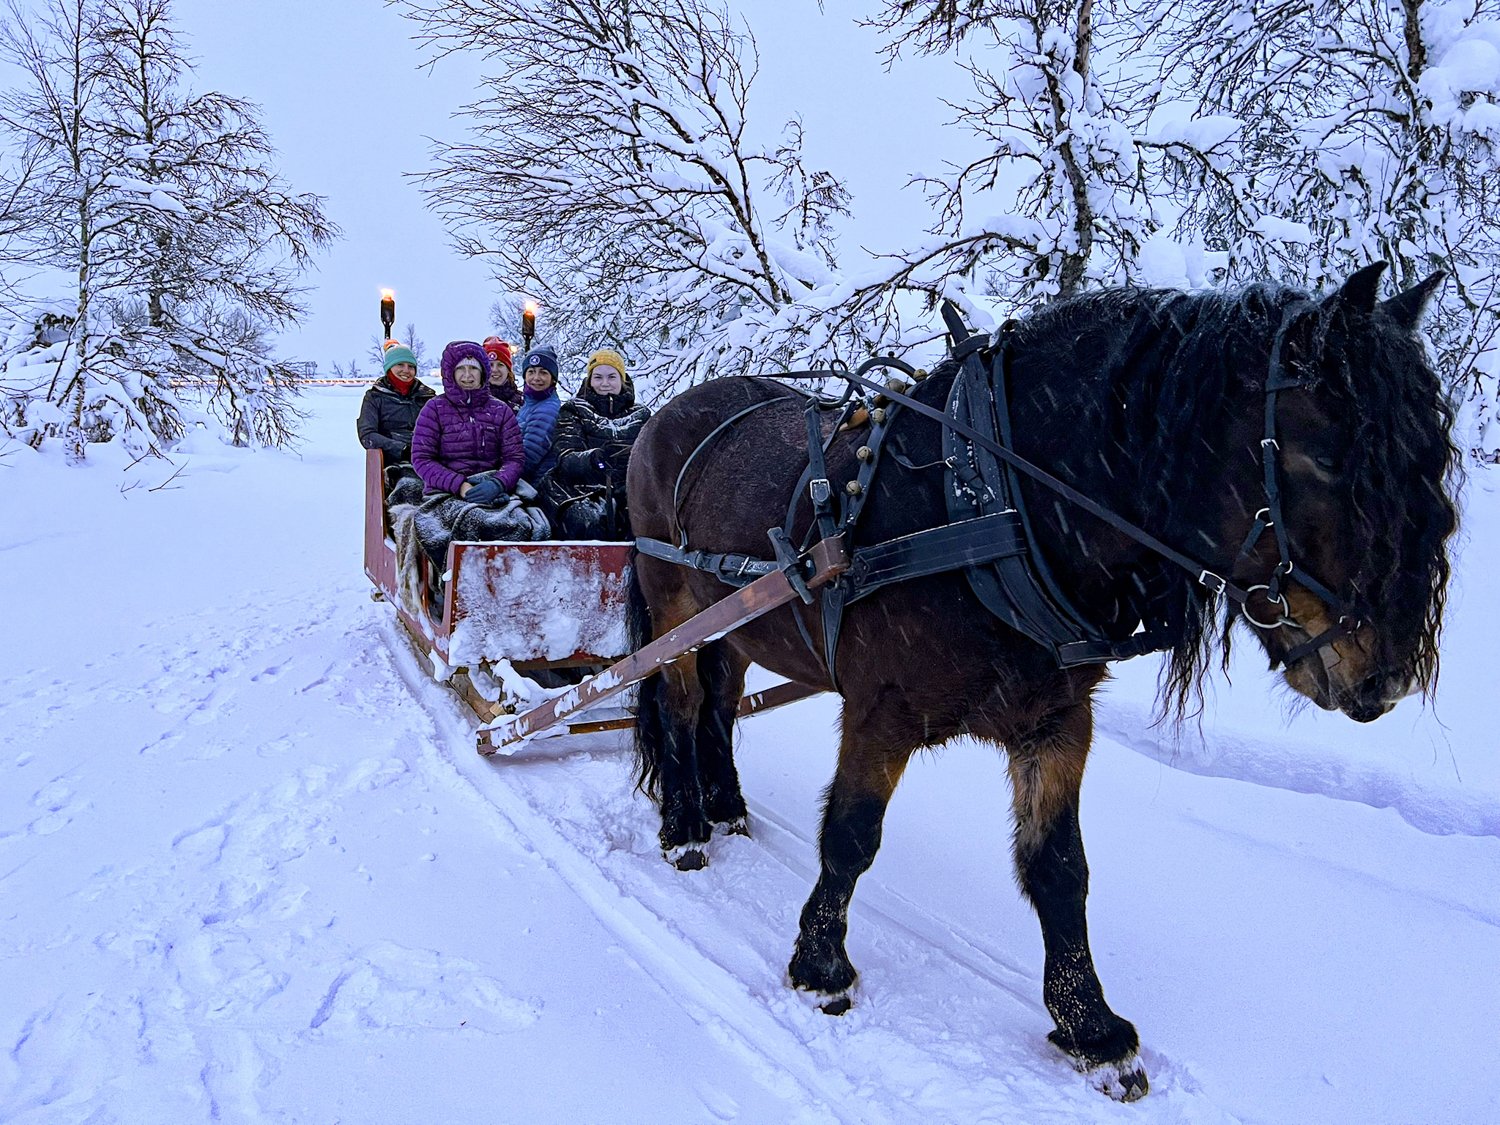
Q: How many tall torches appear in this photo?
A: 2